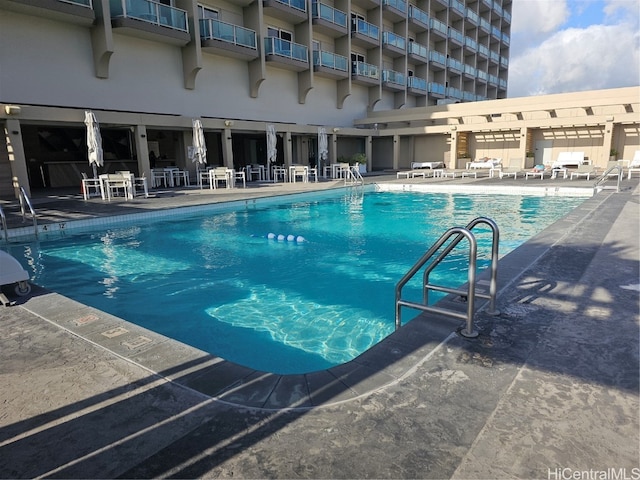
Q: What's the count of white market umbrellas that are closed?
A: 4